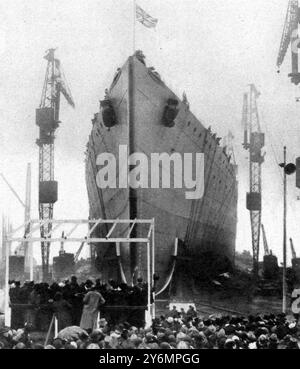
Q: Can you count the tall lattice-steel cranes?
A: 3